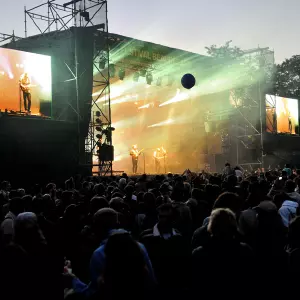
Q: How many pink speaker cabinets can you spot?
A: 0